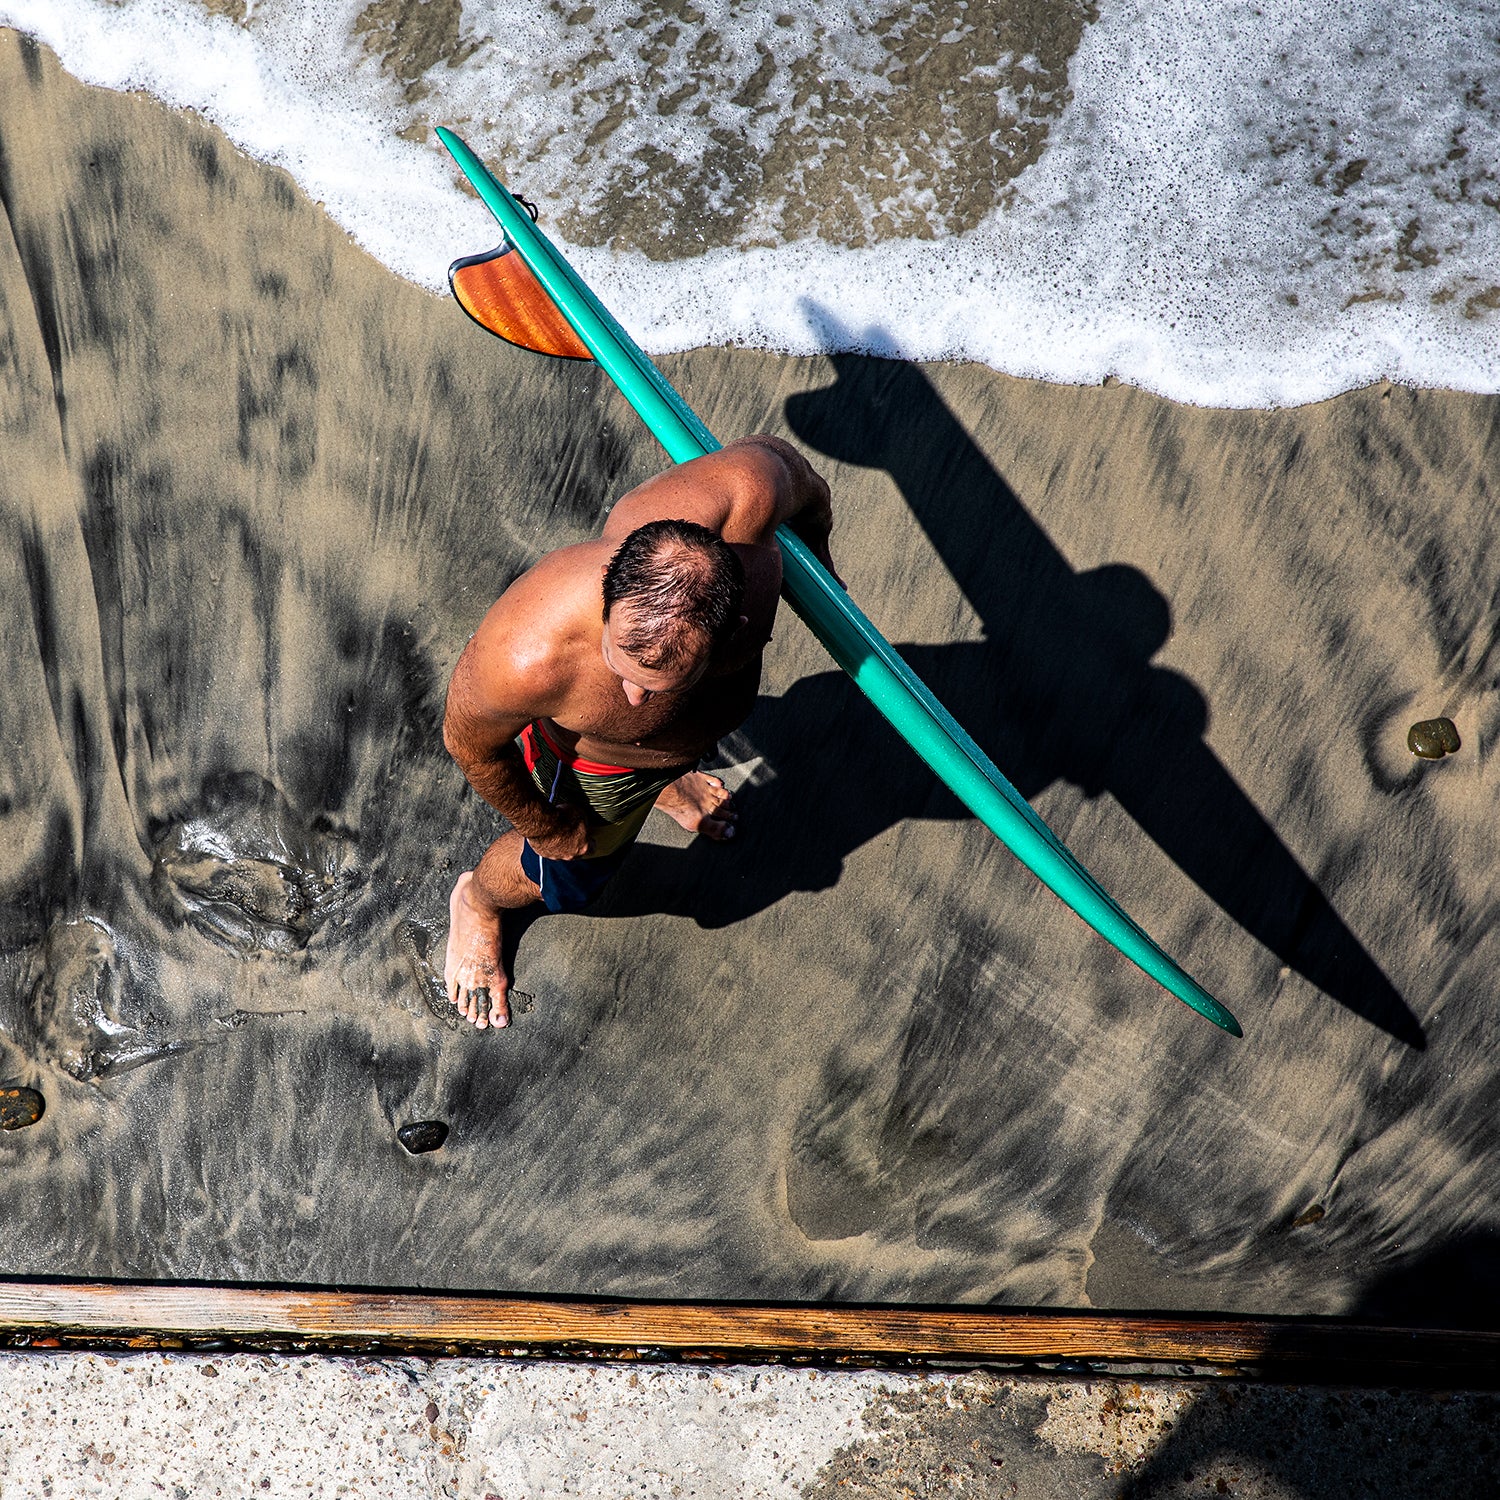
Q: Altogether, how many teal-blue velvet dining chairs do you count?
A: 0